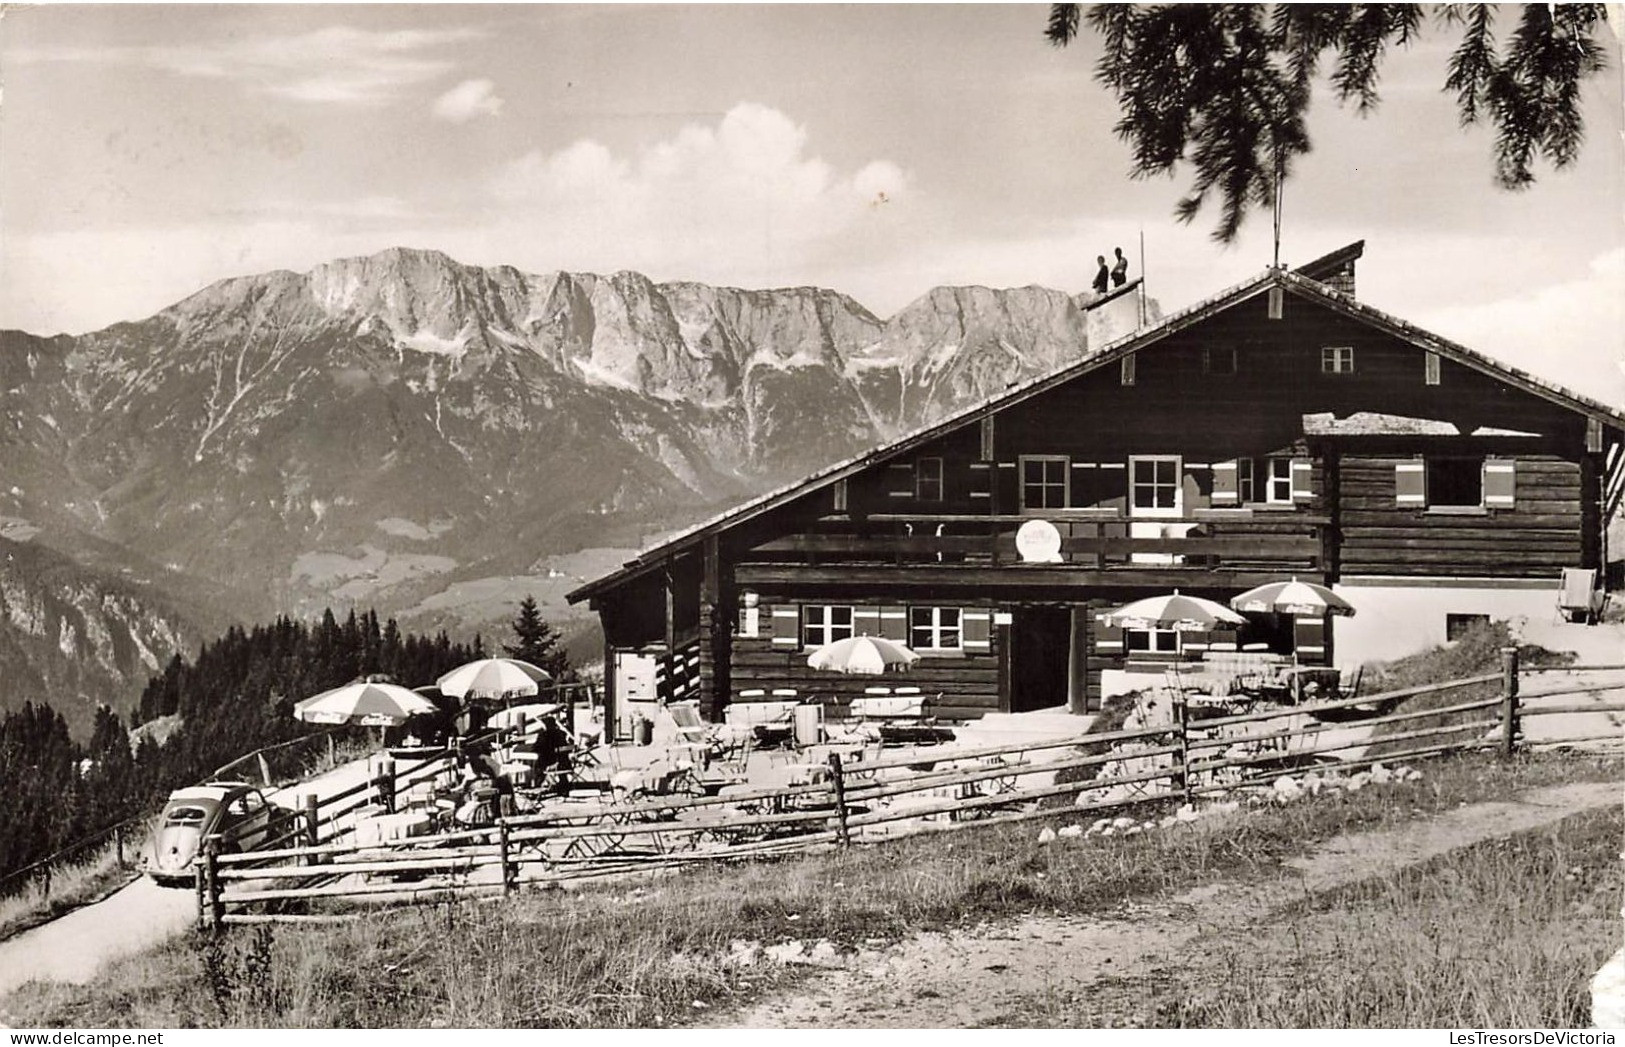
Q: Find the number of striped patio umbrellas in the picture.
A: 5